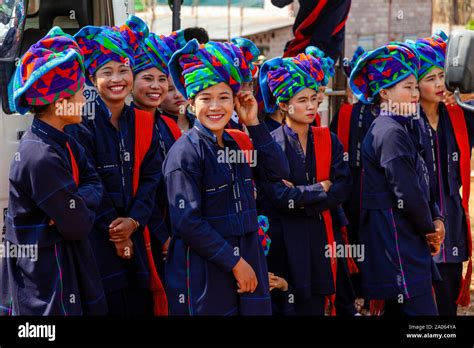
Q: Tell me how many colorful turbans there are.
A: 7